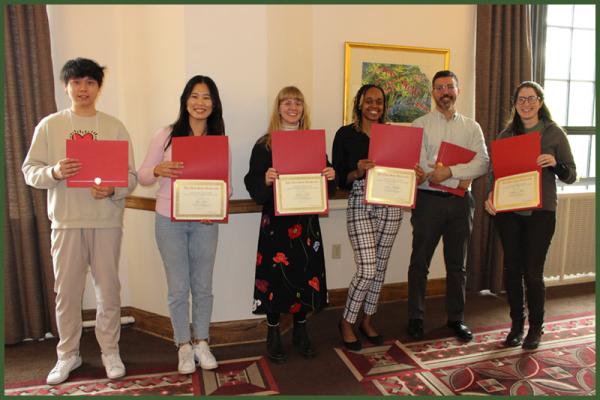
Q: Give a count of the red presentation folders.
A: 6